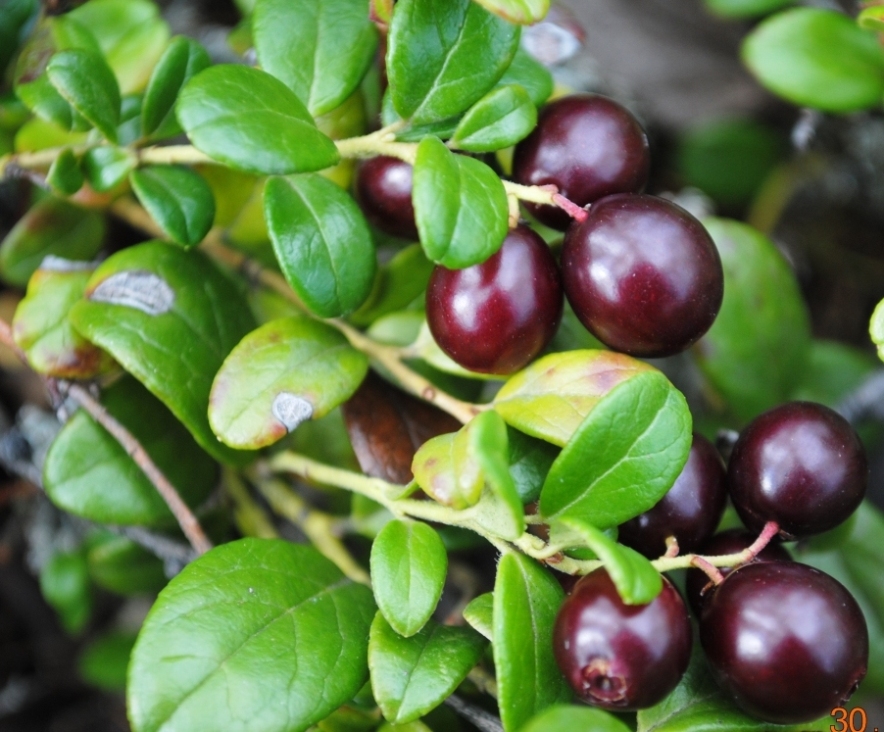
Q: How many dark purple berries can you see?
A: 9